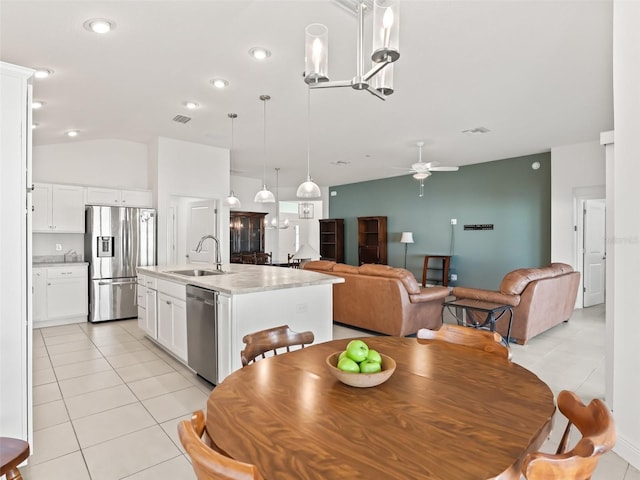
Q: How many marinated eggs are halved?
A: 0